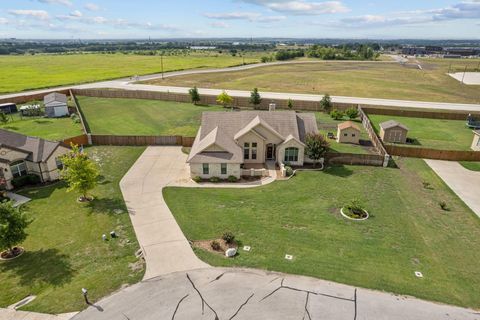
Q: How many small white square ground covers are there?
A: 3